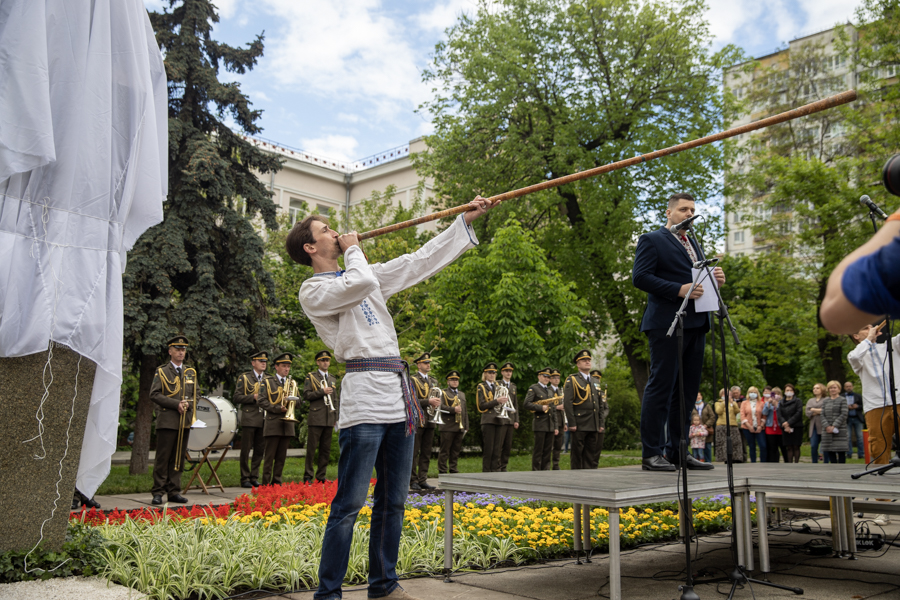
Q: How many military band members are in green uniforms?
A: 12